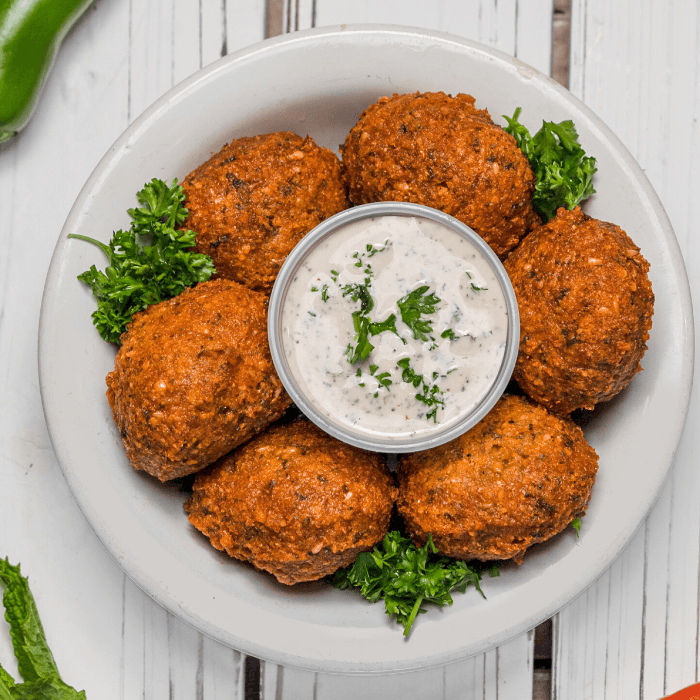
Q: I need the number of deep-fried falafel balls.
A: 6